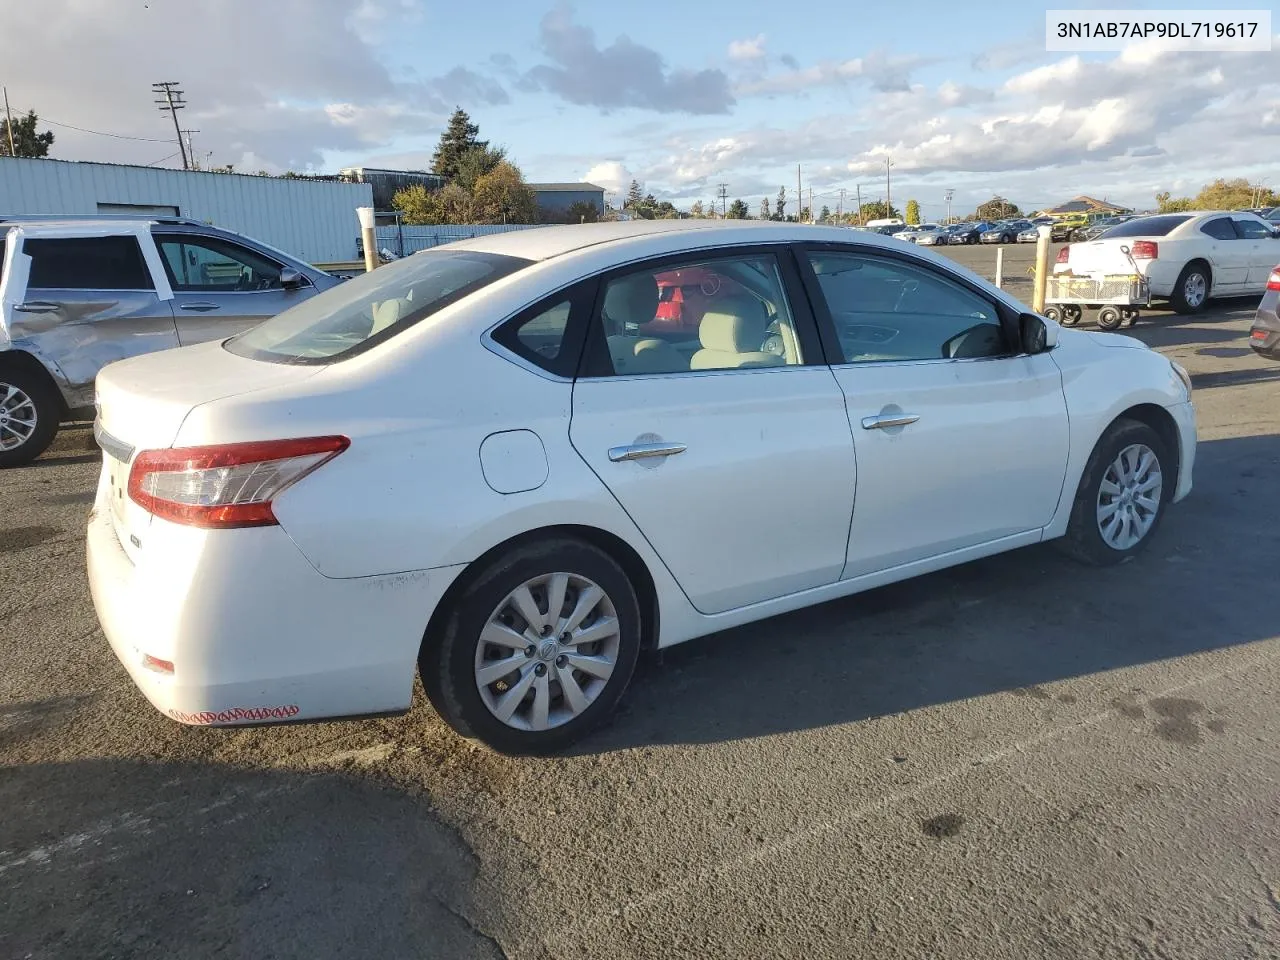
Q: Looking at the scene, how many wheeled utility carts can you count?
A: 1